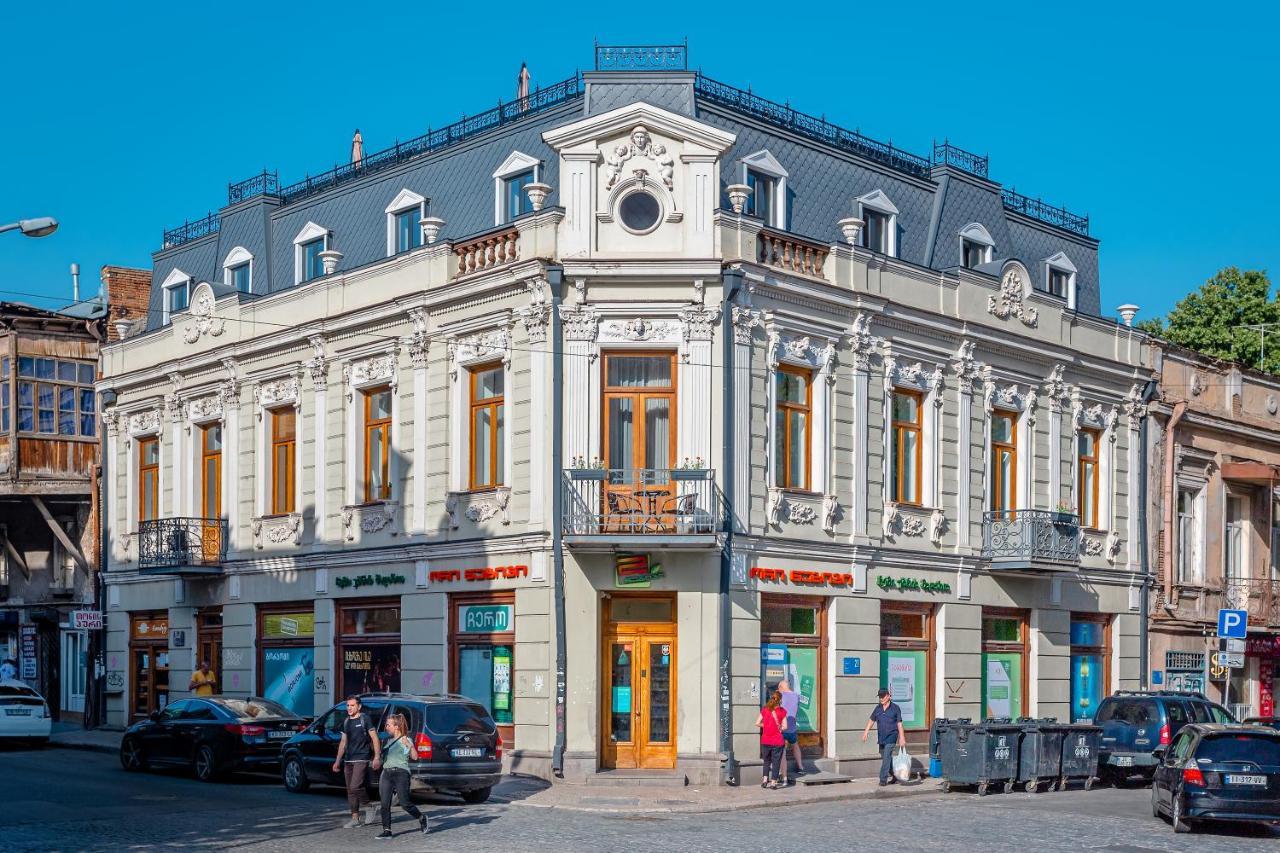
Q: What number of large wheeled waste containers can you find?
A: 3